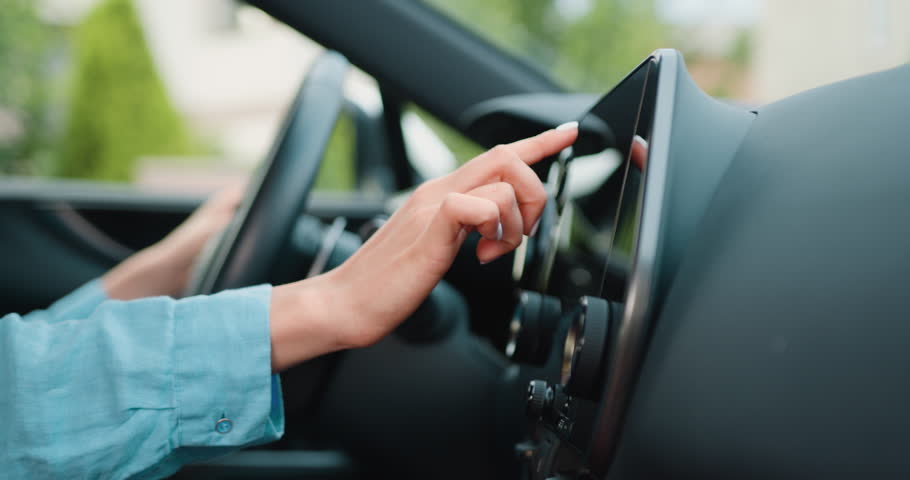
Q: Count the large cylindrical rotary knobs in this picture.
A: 2